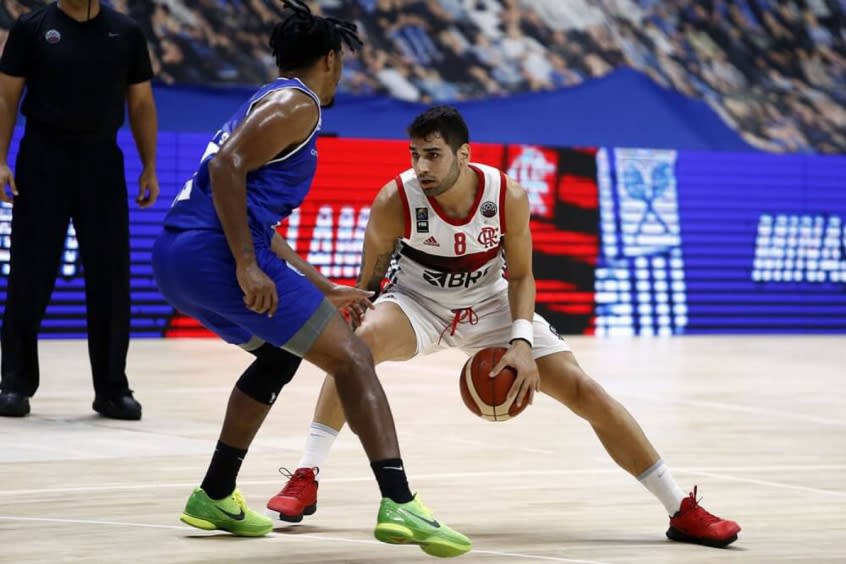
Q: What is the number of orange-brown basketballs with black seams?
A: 1